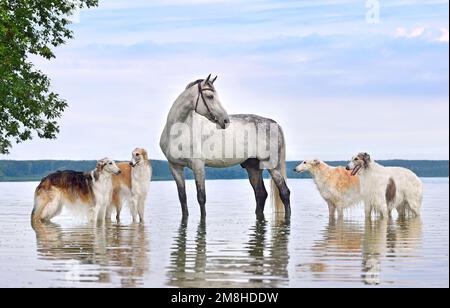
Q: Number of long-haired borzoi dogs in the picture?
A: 4